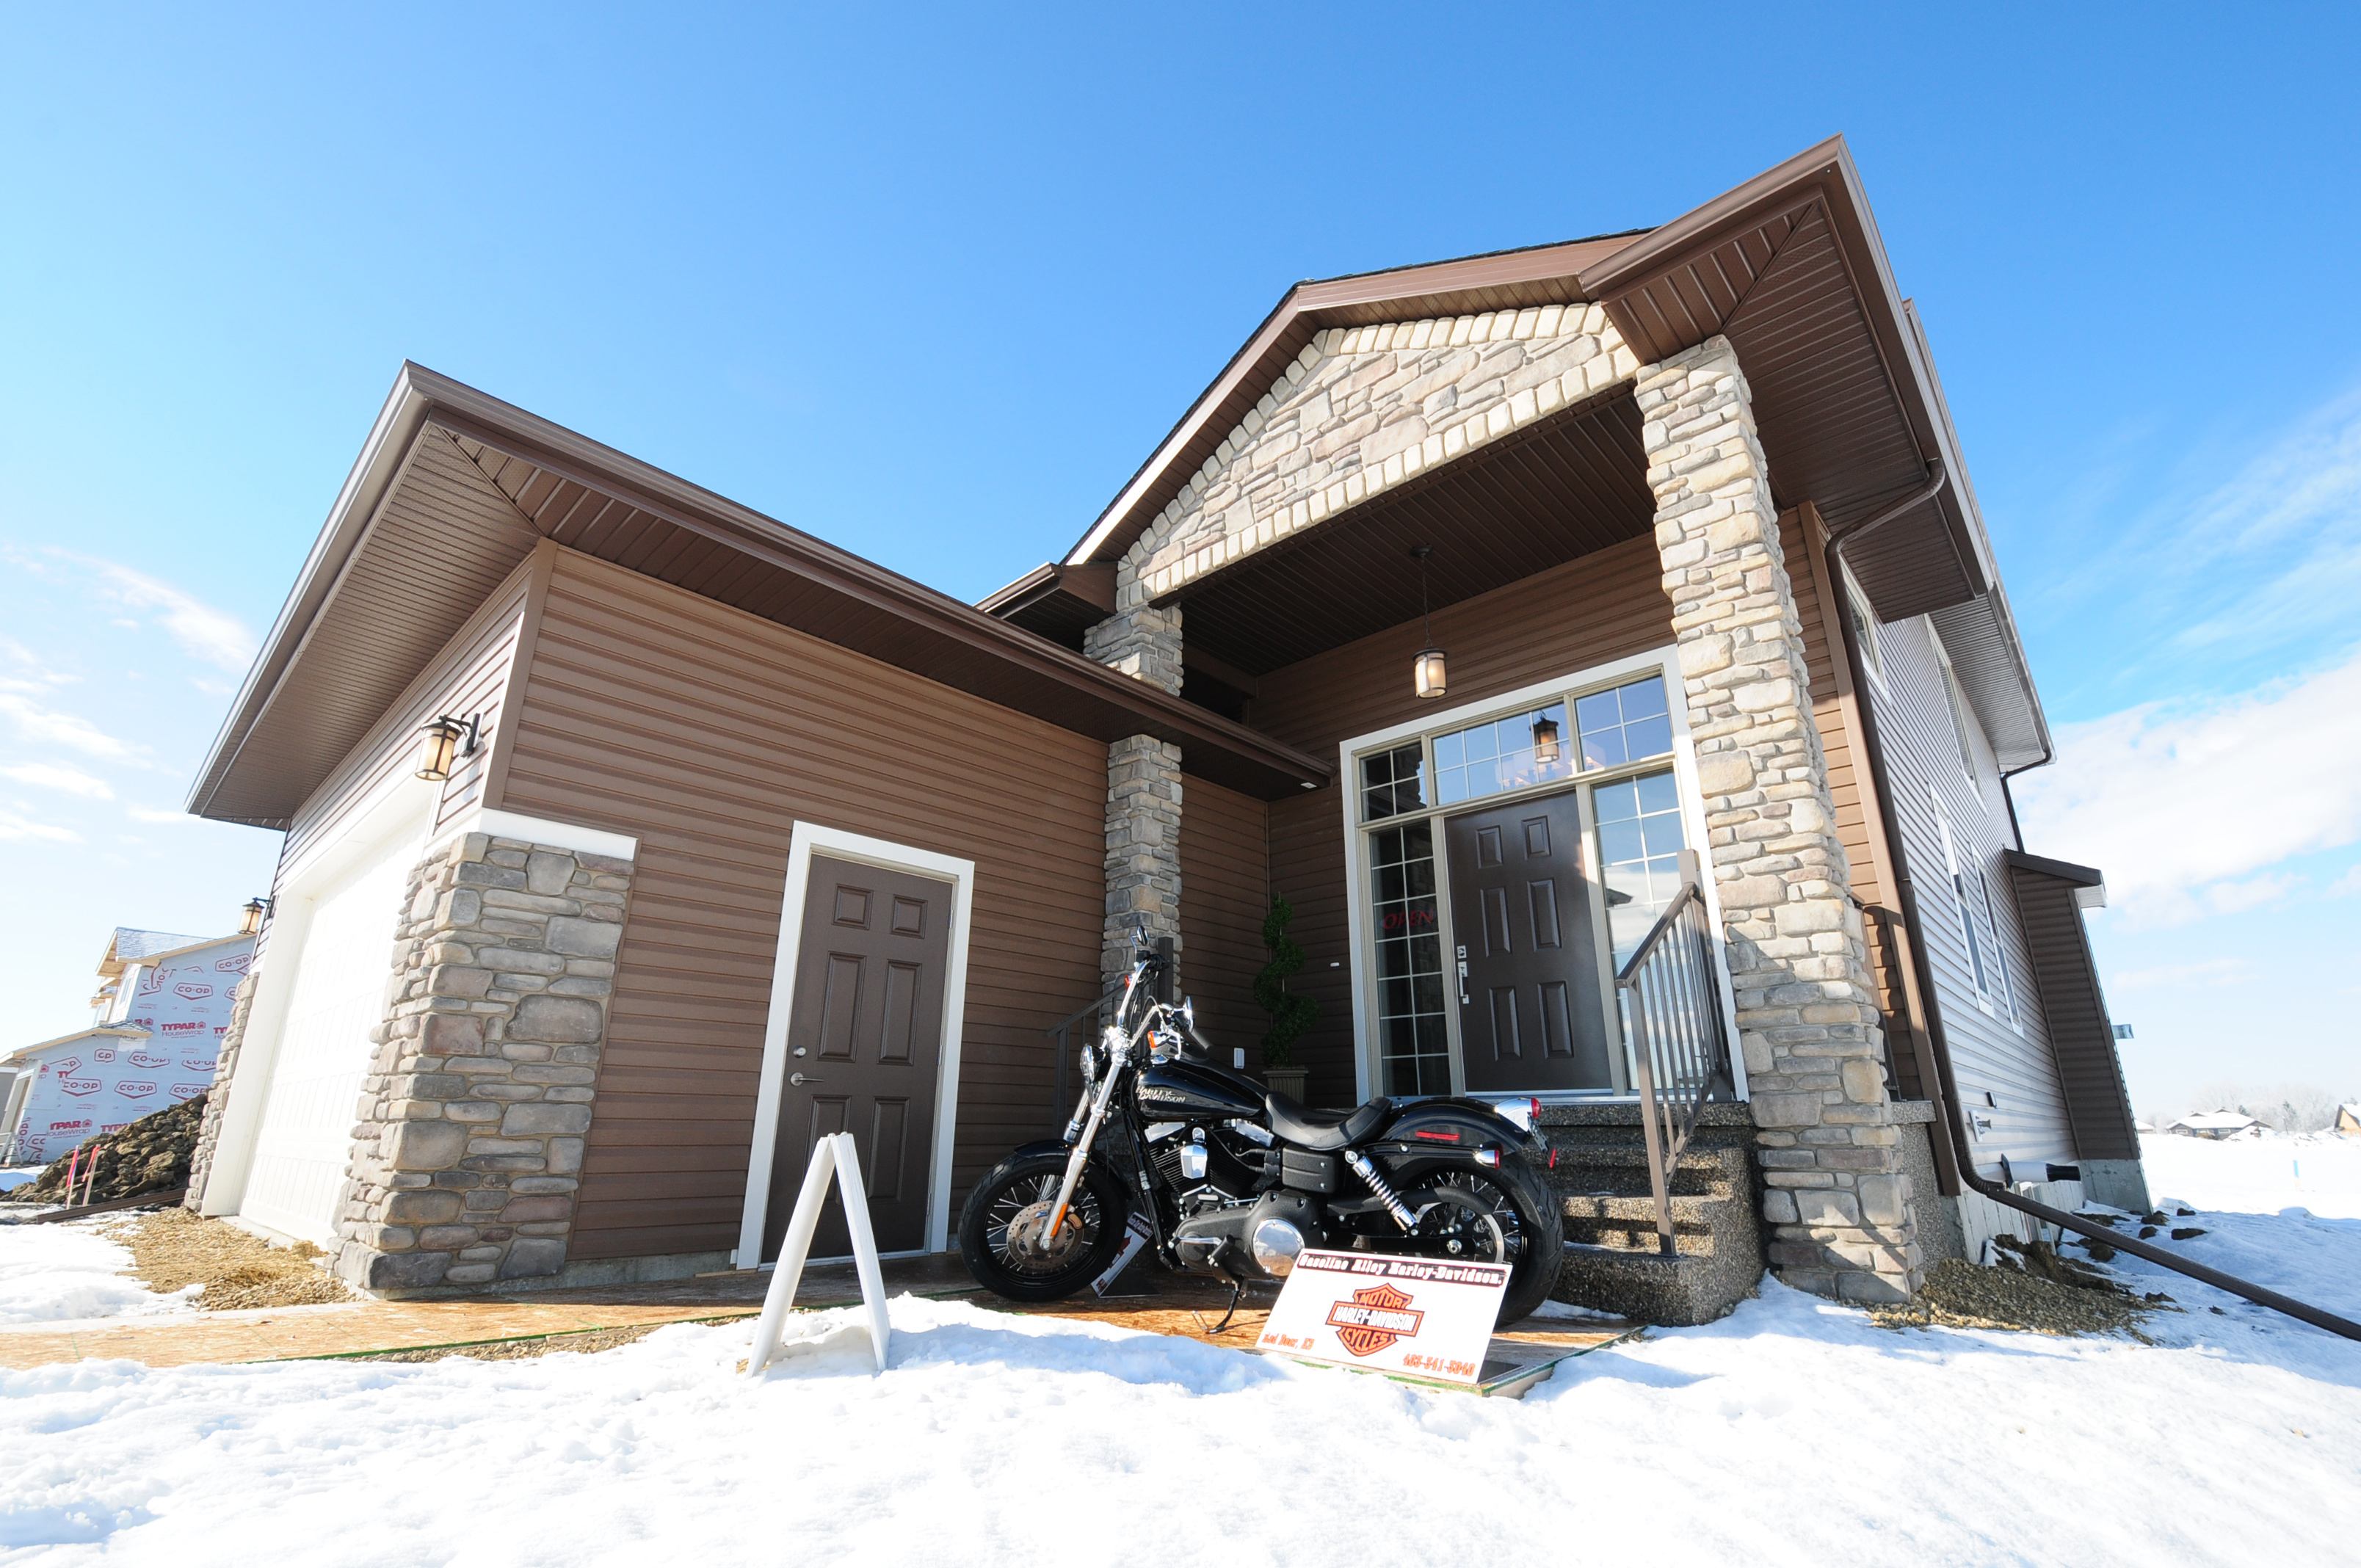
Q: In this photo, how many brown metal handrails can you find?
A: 2